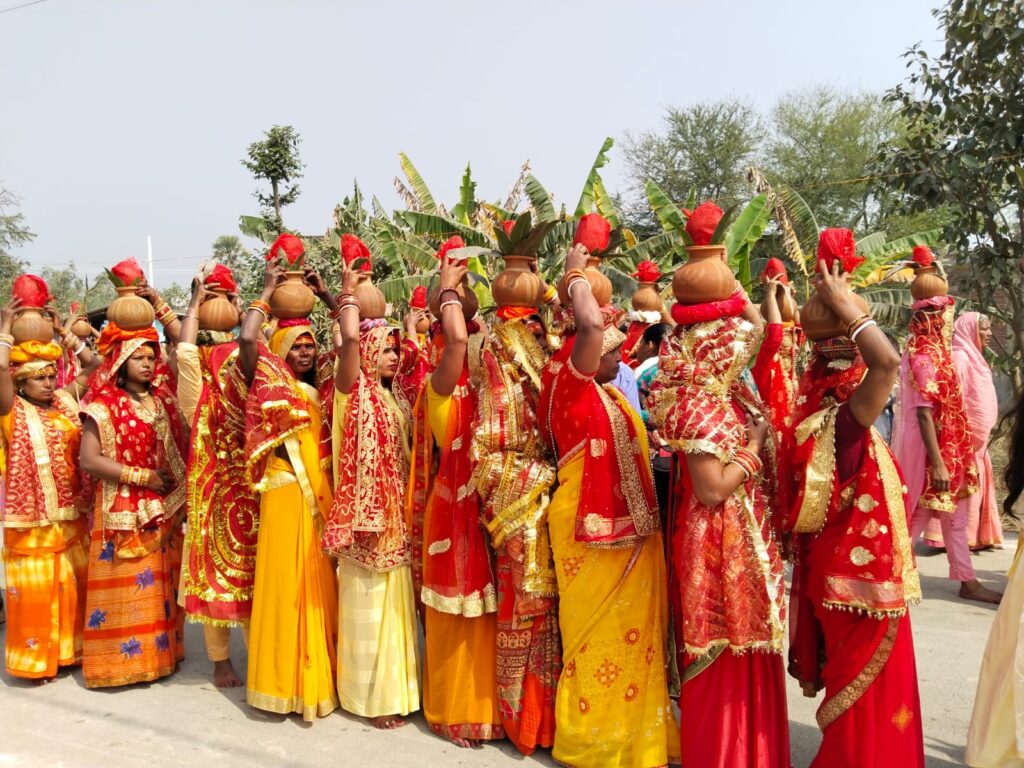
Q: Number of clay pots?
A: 15